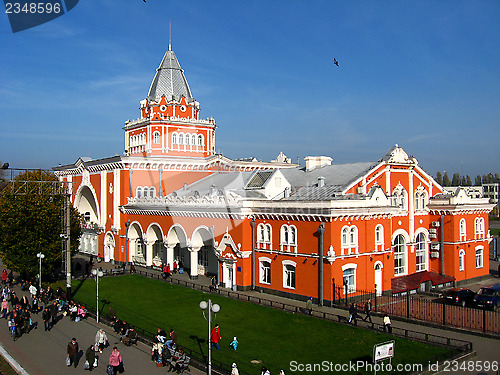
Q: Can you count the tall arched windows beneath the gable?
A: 2